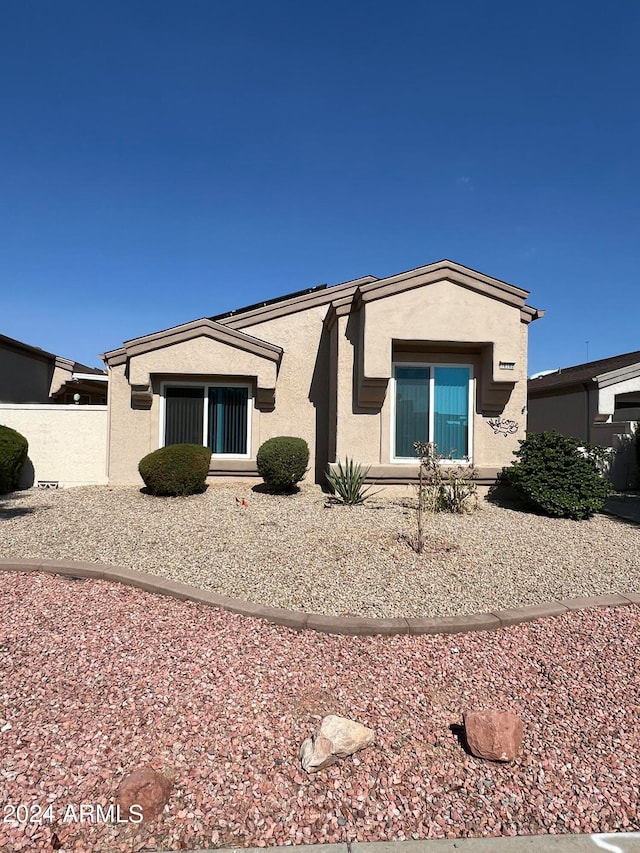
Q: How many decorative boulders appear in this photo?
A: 3